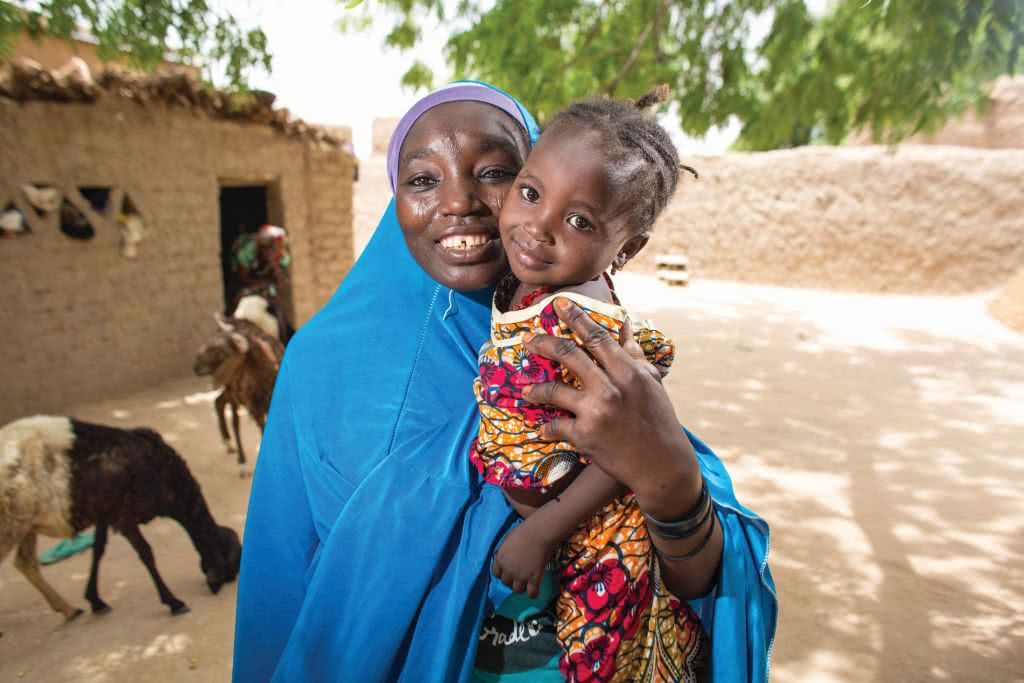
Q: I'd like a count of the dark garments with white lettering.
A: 1